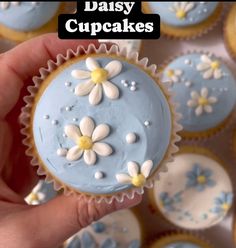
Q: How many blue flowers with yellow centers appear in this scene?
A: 3